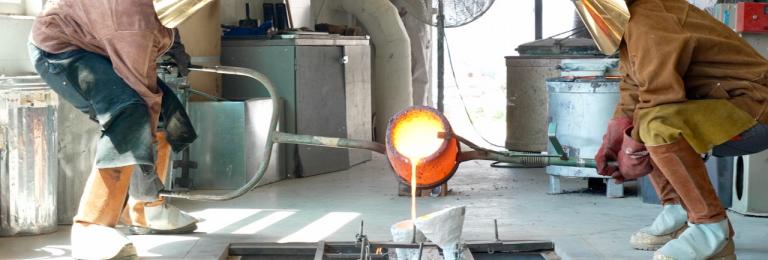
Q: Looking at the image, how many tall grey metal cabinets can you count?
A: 1